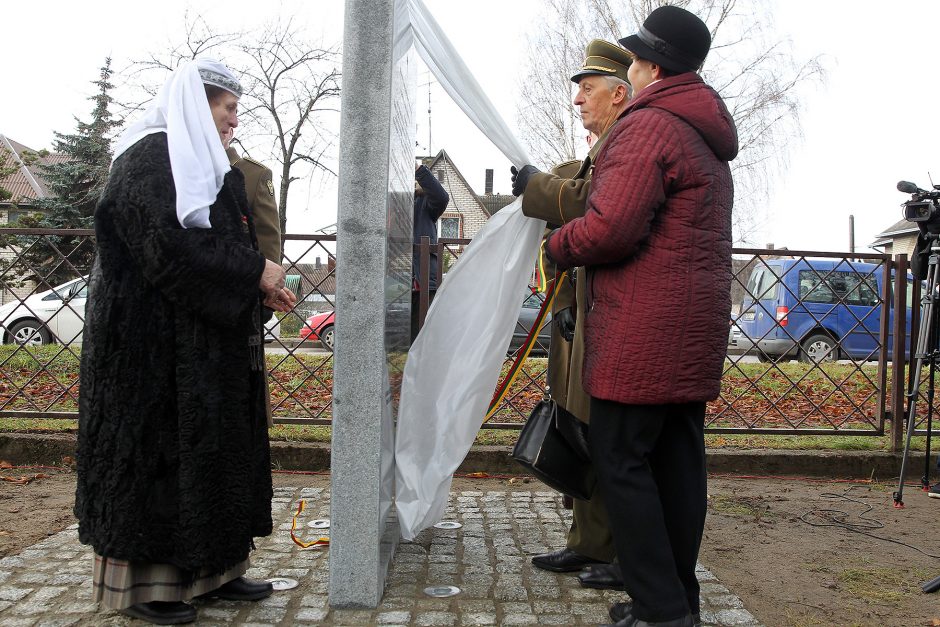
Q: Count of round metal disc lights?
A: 4